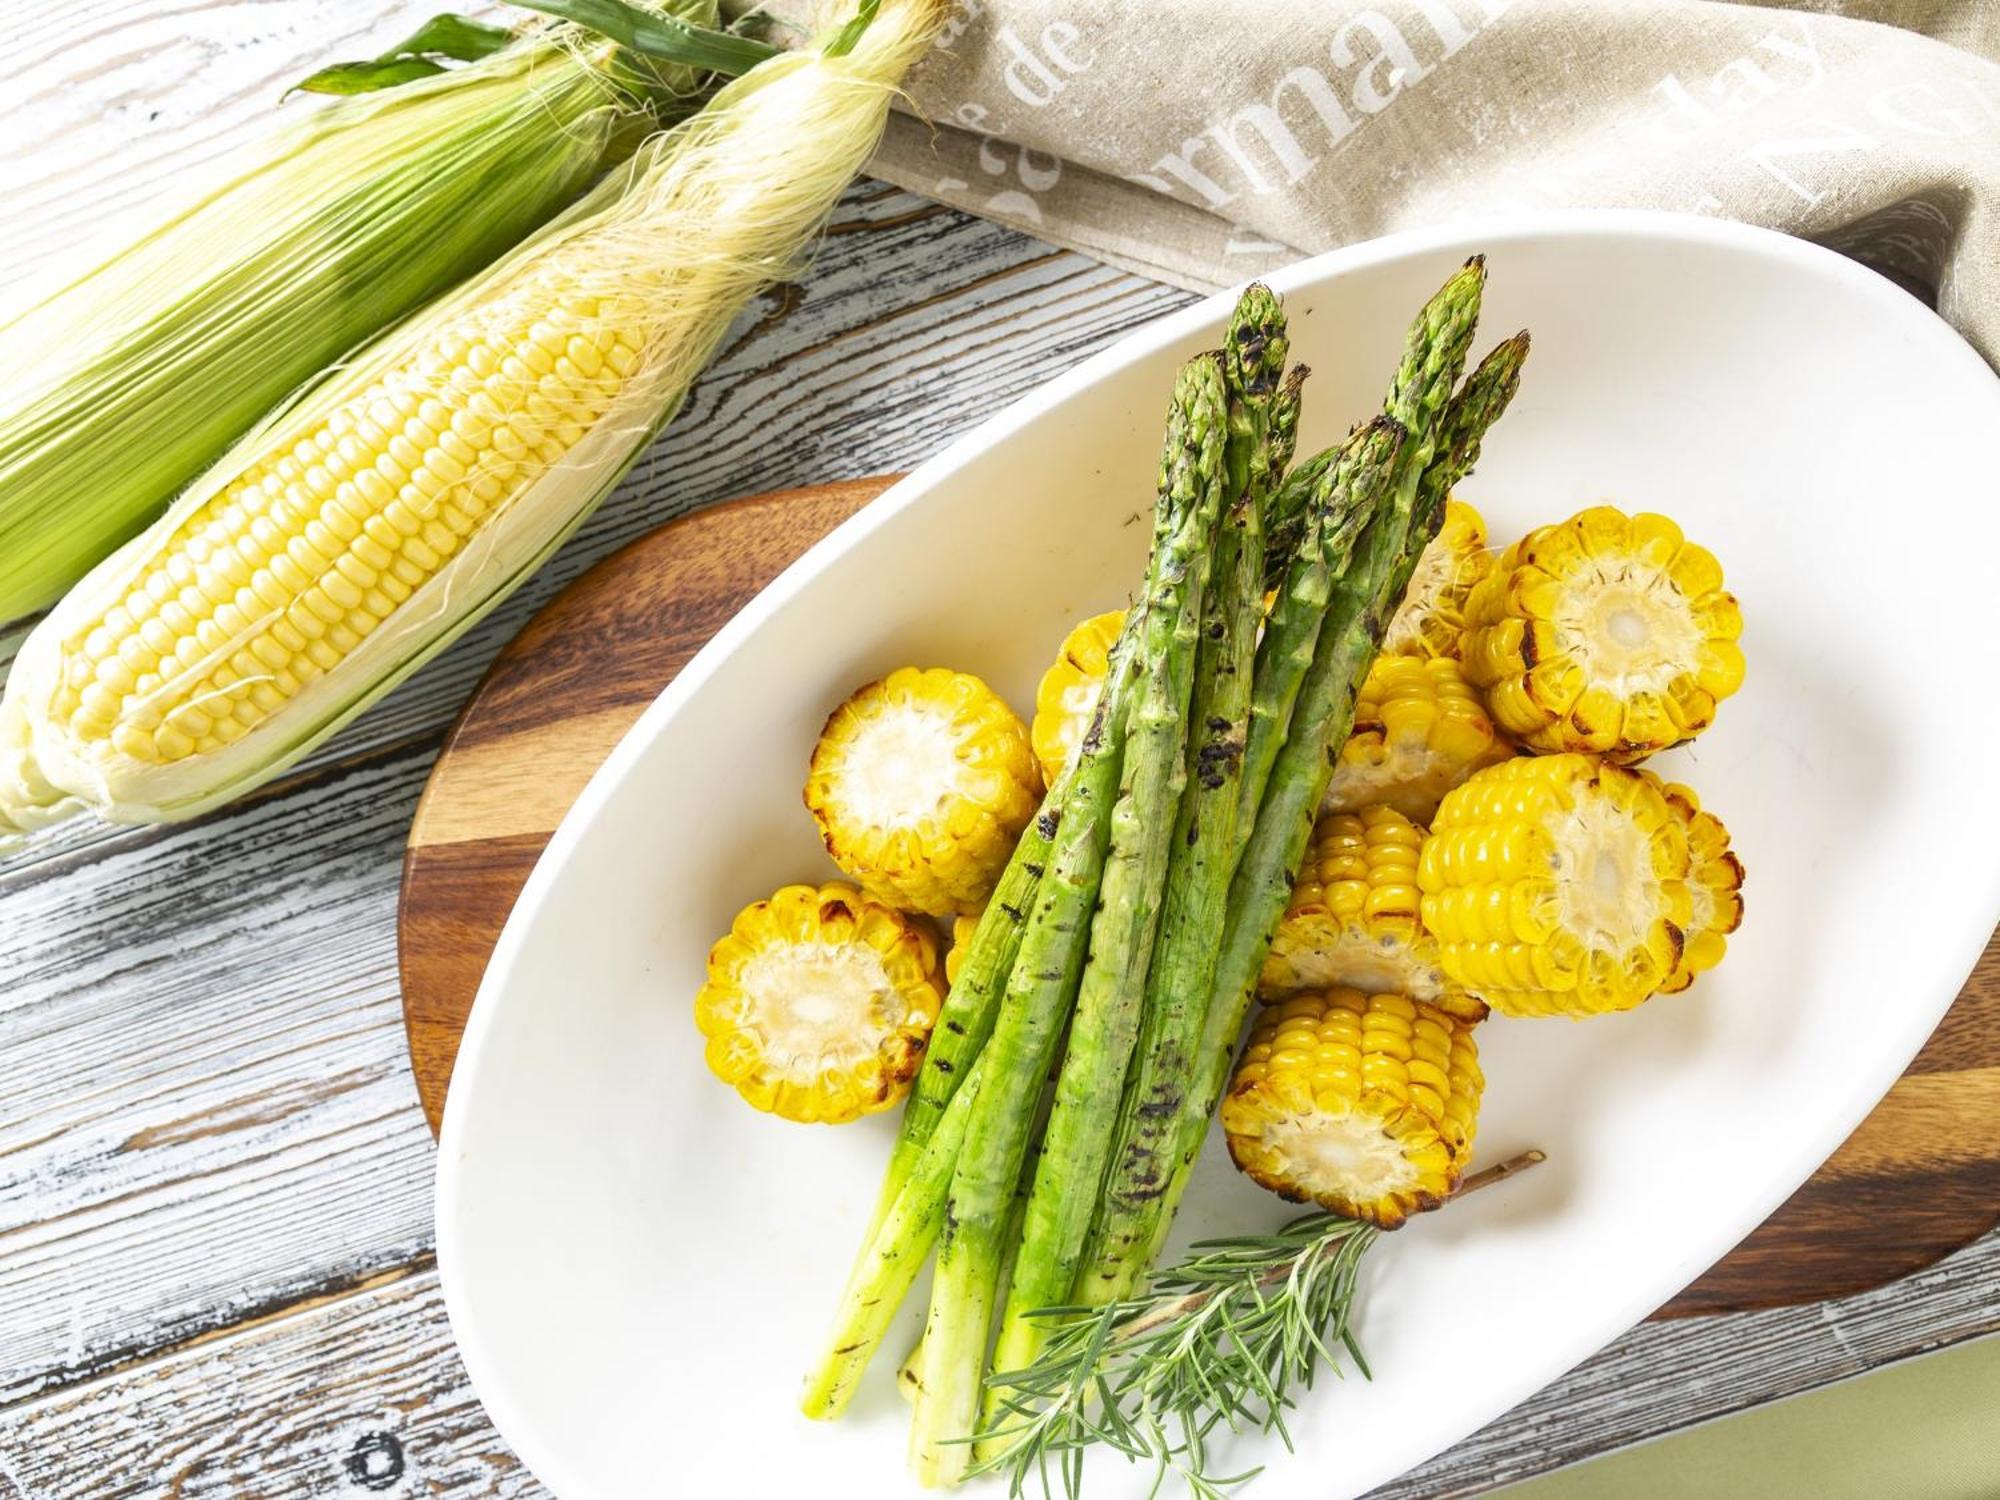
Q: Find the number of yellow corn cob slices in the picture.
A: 11